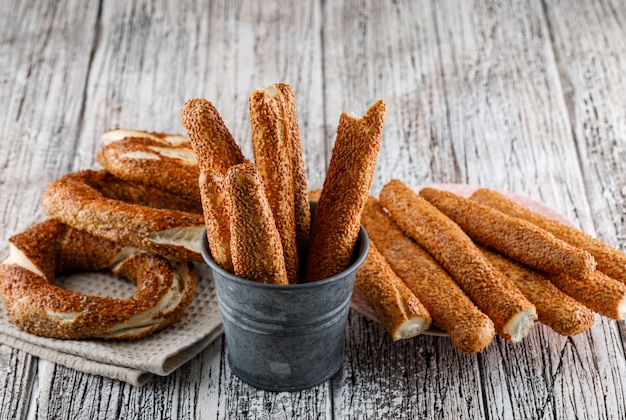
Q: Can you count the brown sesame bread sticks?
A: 13